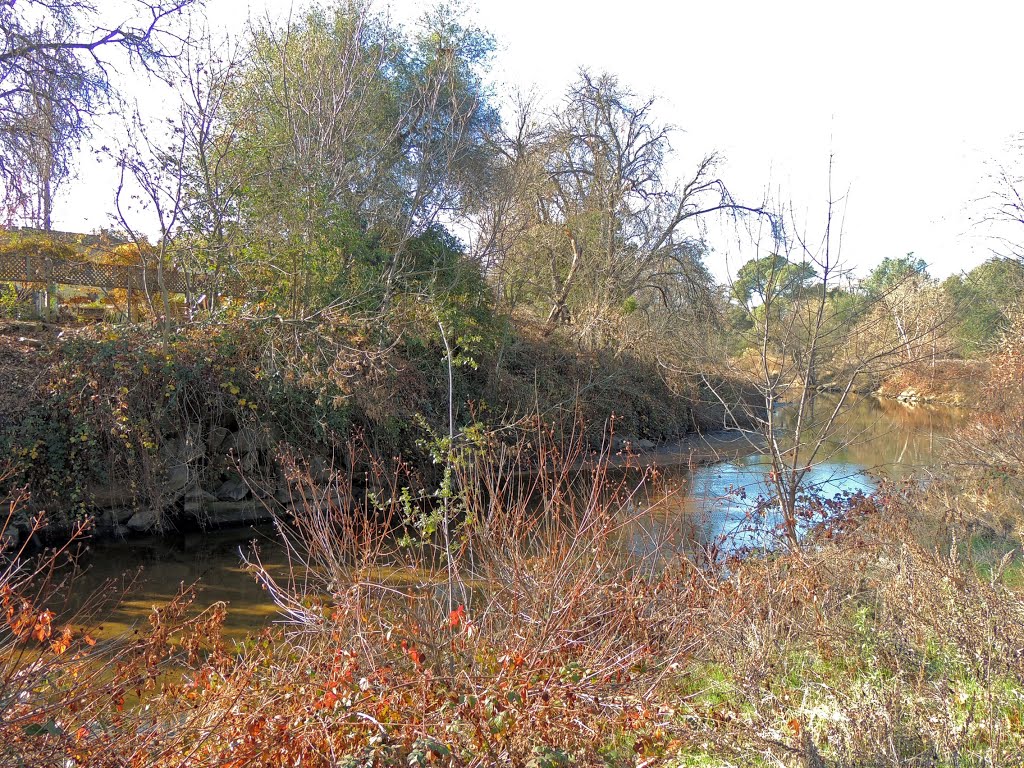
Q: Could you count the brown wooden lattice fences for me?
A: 1